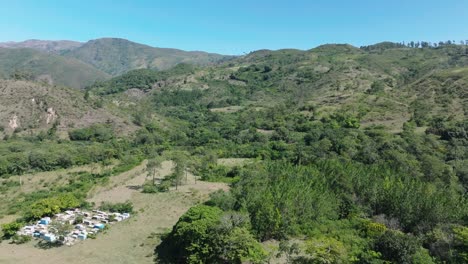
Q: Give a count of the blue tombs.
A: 5